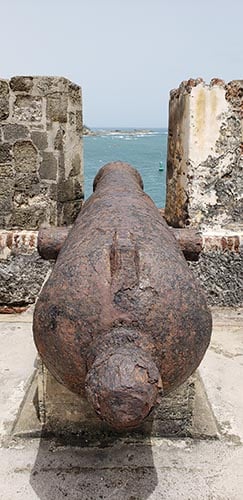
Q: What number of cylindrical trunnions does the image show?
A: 2